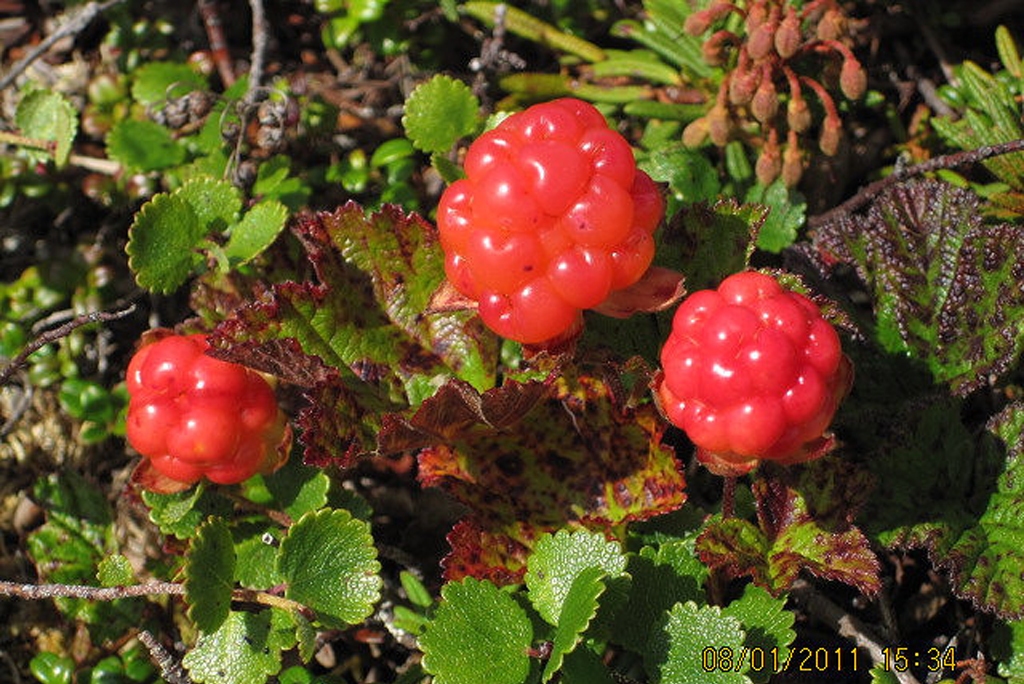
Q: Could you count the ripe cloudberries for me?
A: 3